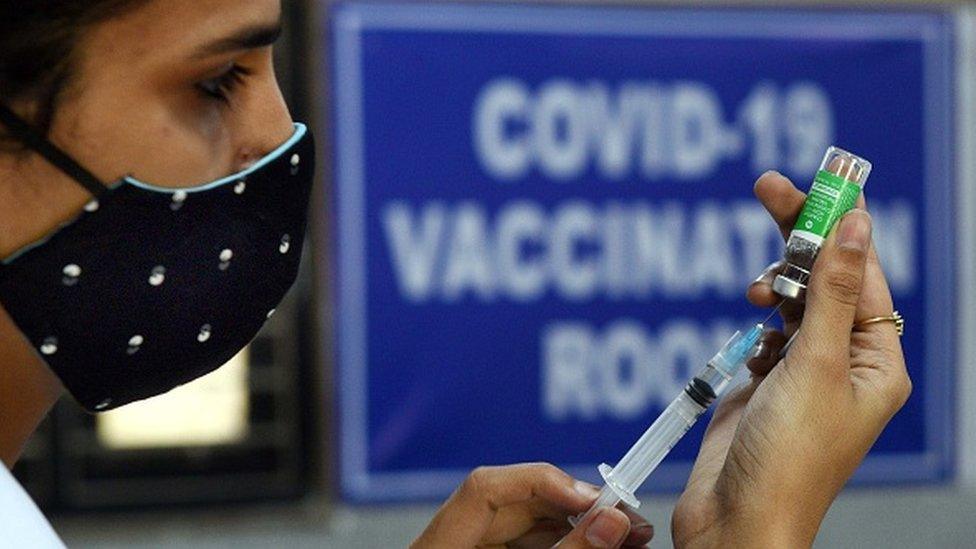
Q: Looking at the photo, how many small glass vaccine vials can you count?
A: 1